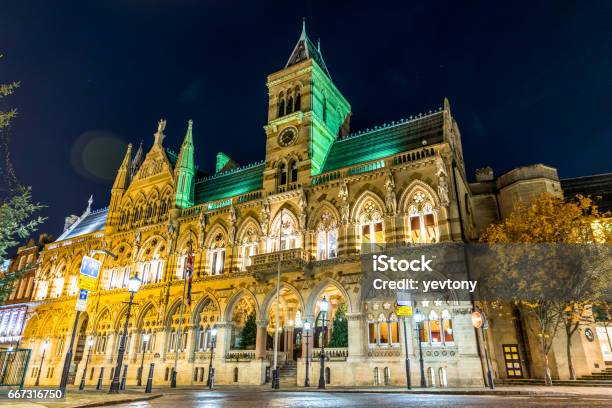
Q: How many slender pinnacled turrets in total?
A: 2